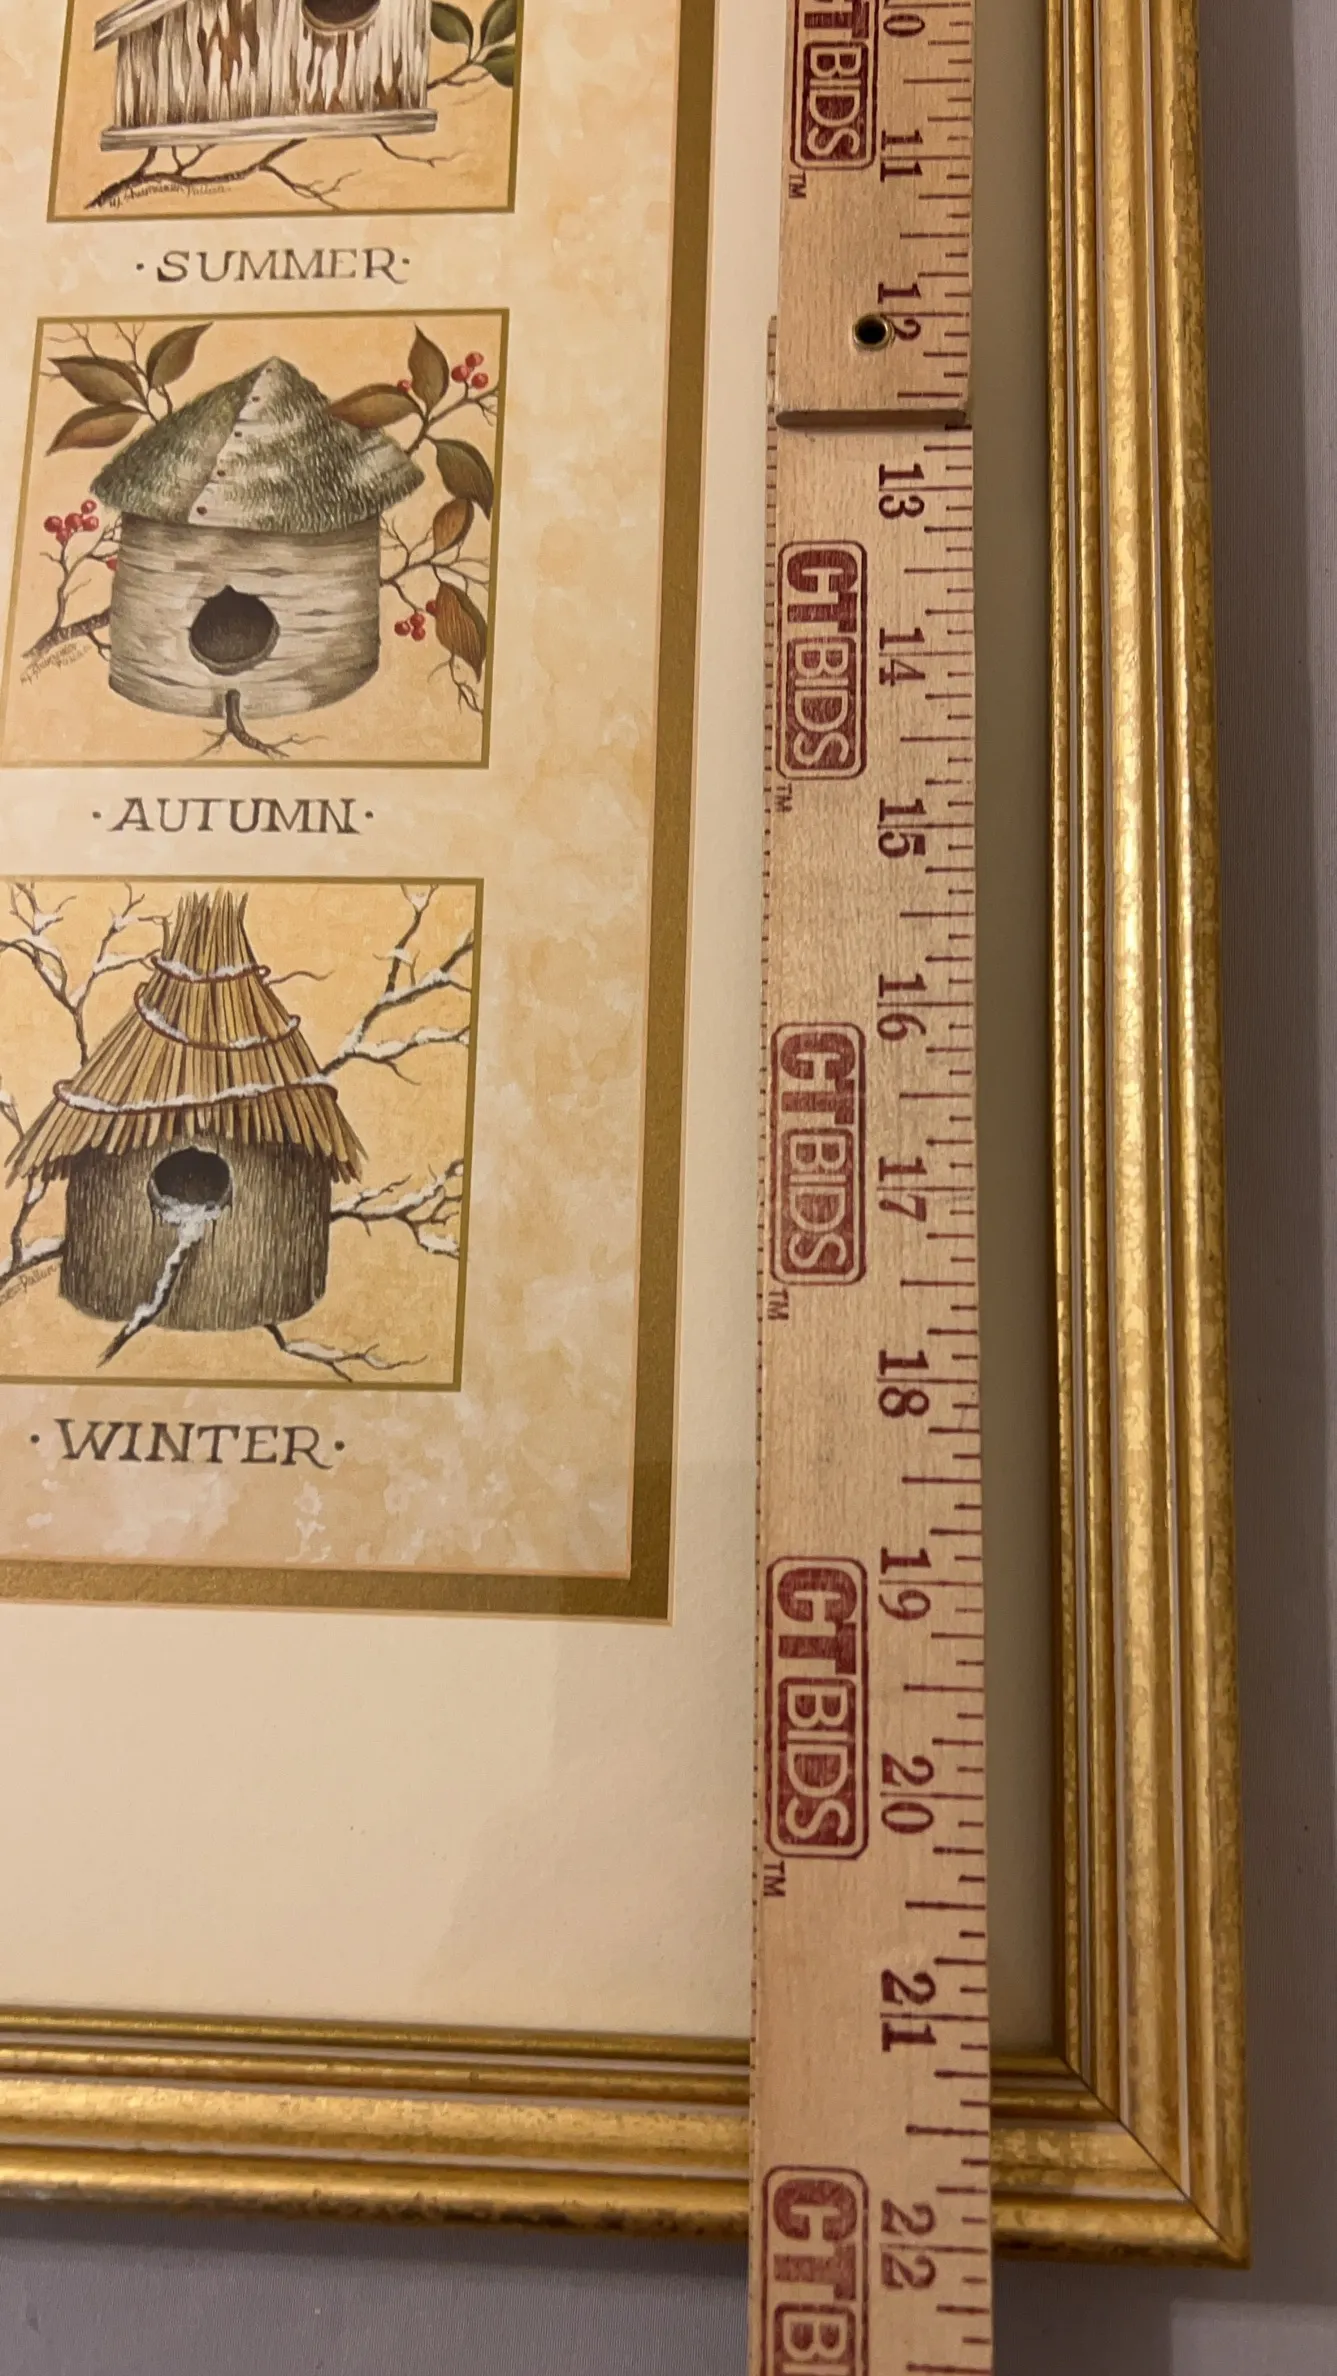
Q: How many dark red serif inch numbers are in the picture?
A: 13